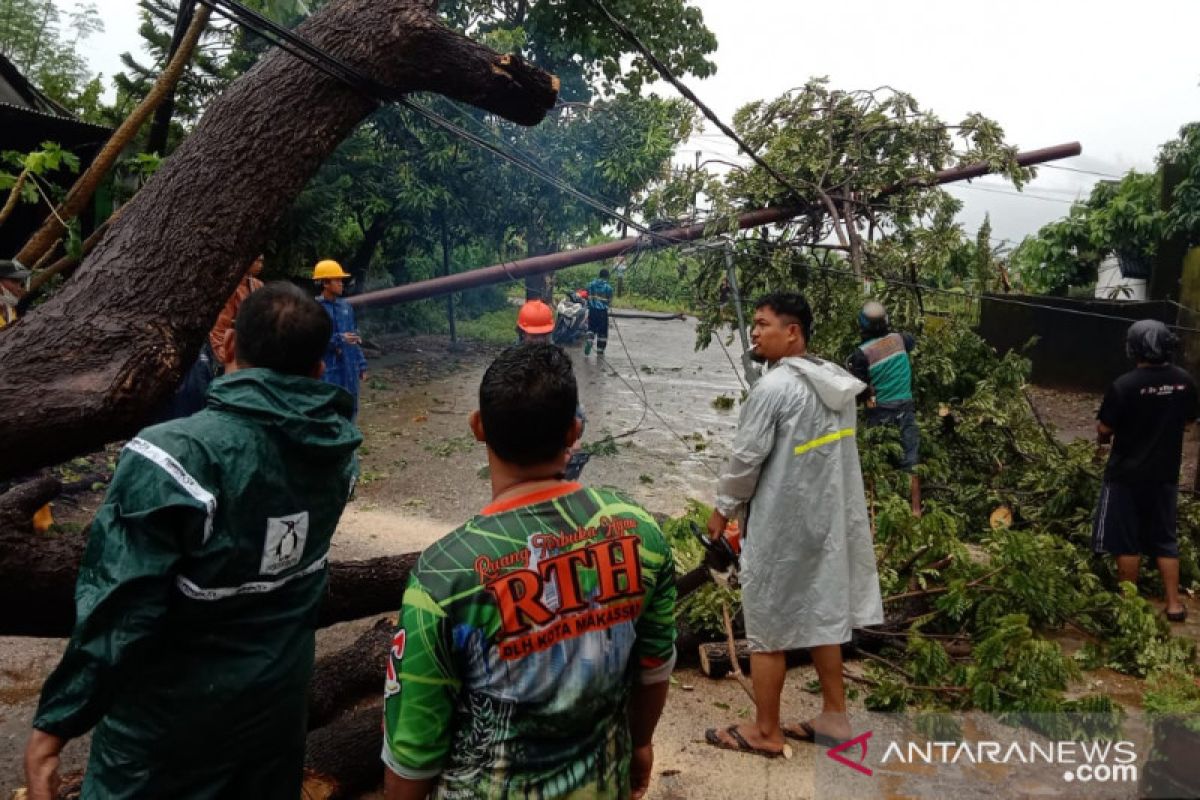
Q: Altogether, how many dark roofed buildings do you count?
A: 1